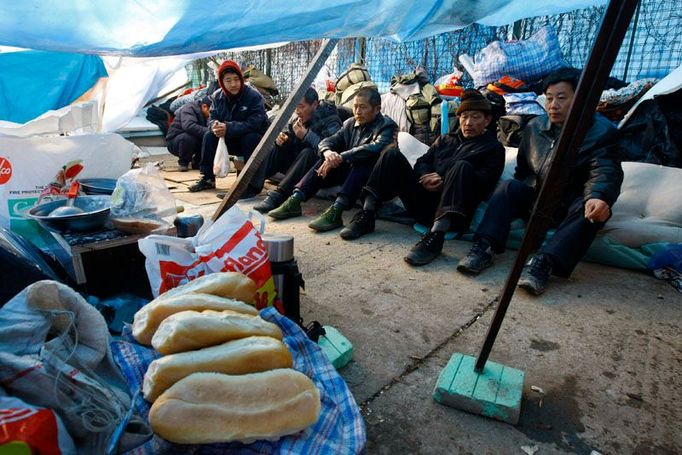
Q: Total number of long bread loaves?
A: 5